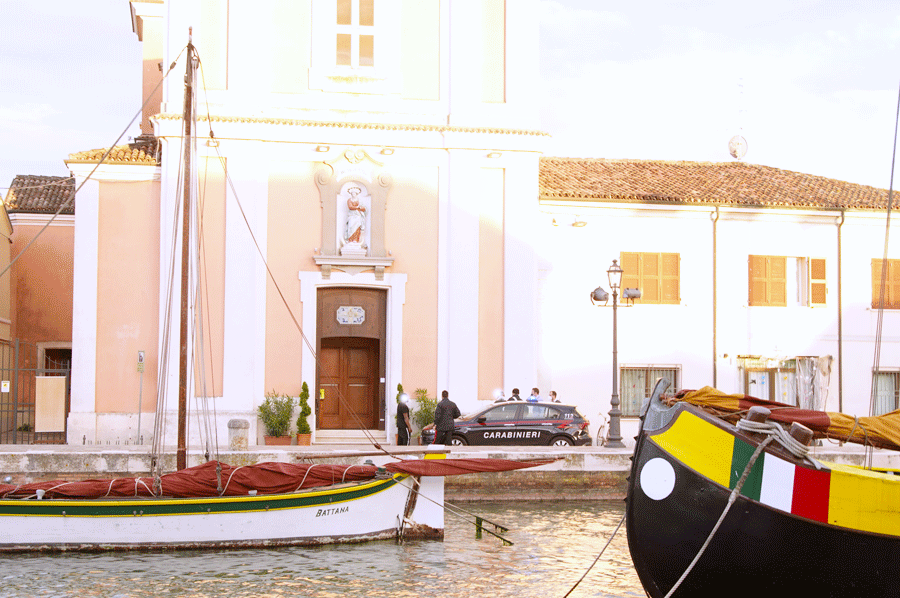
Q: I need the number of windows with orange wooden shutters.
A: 3